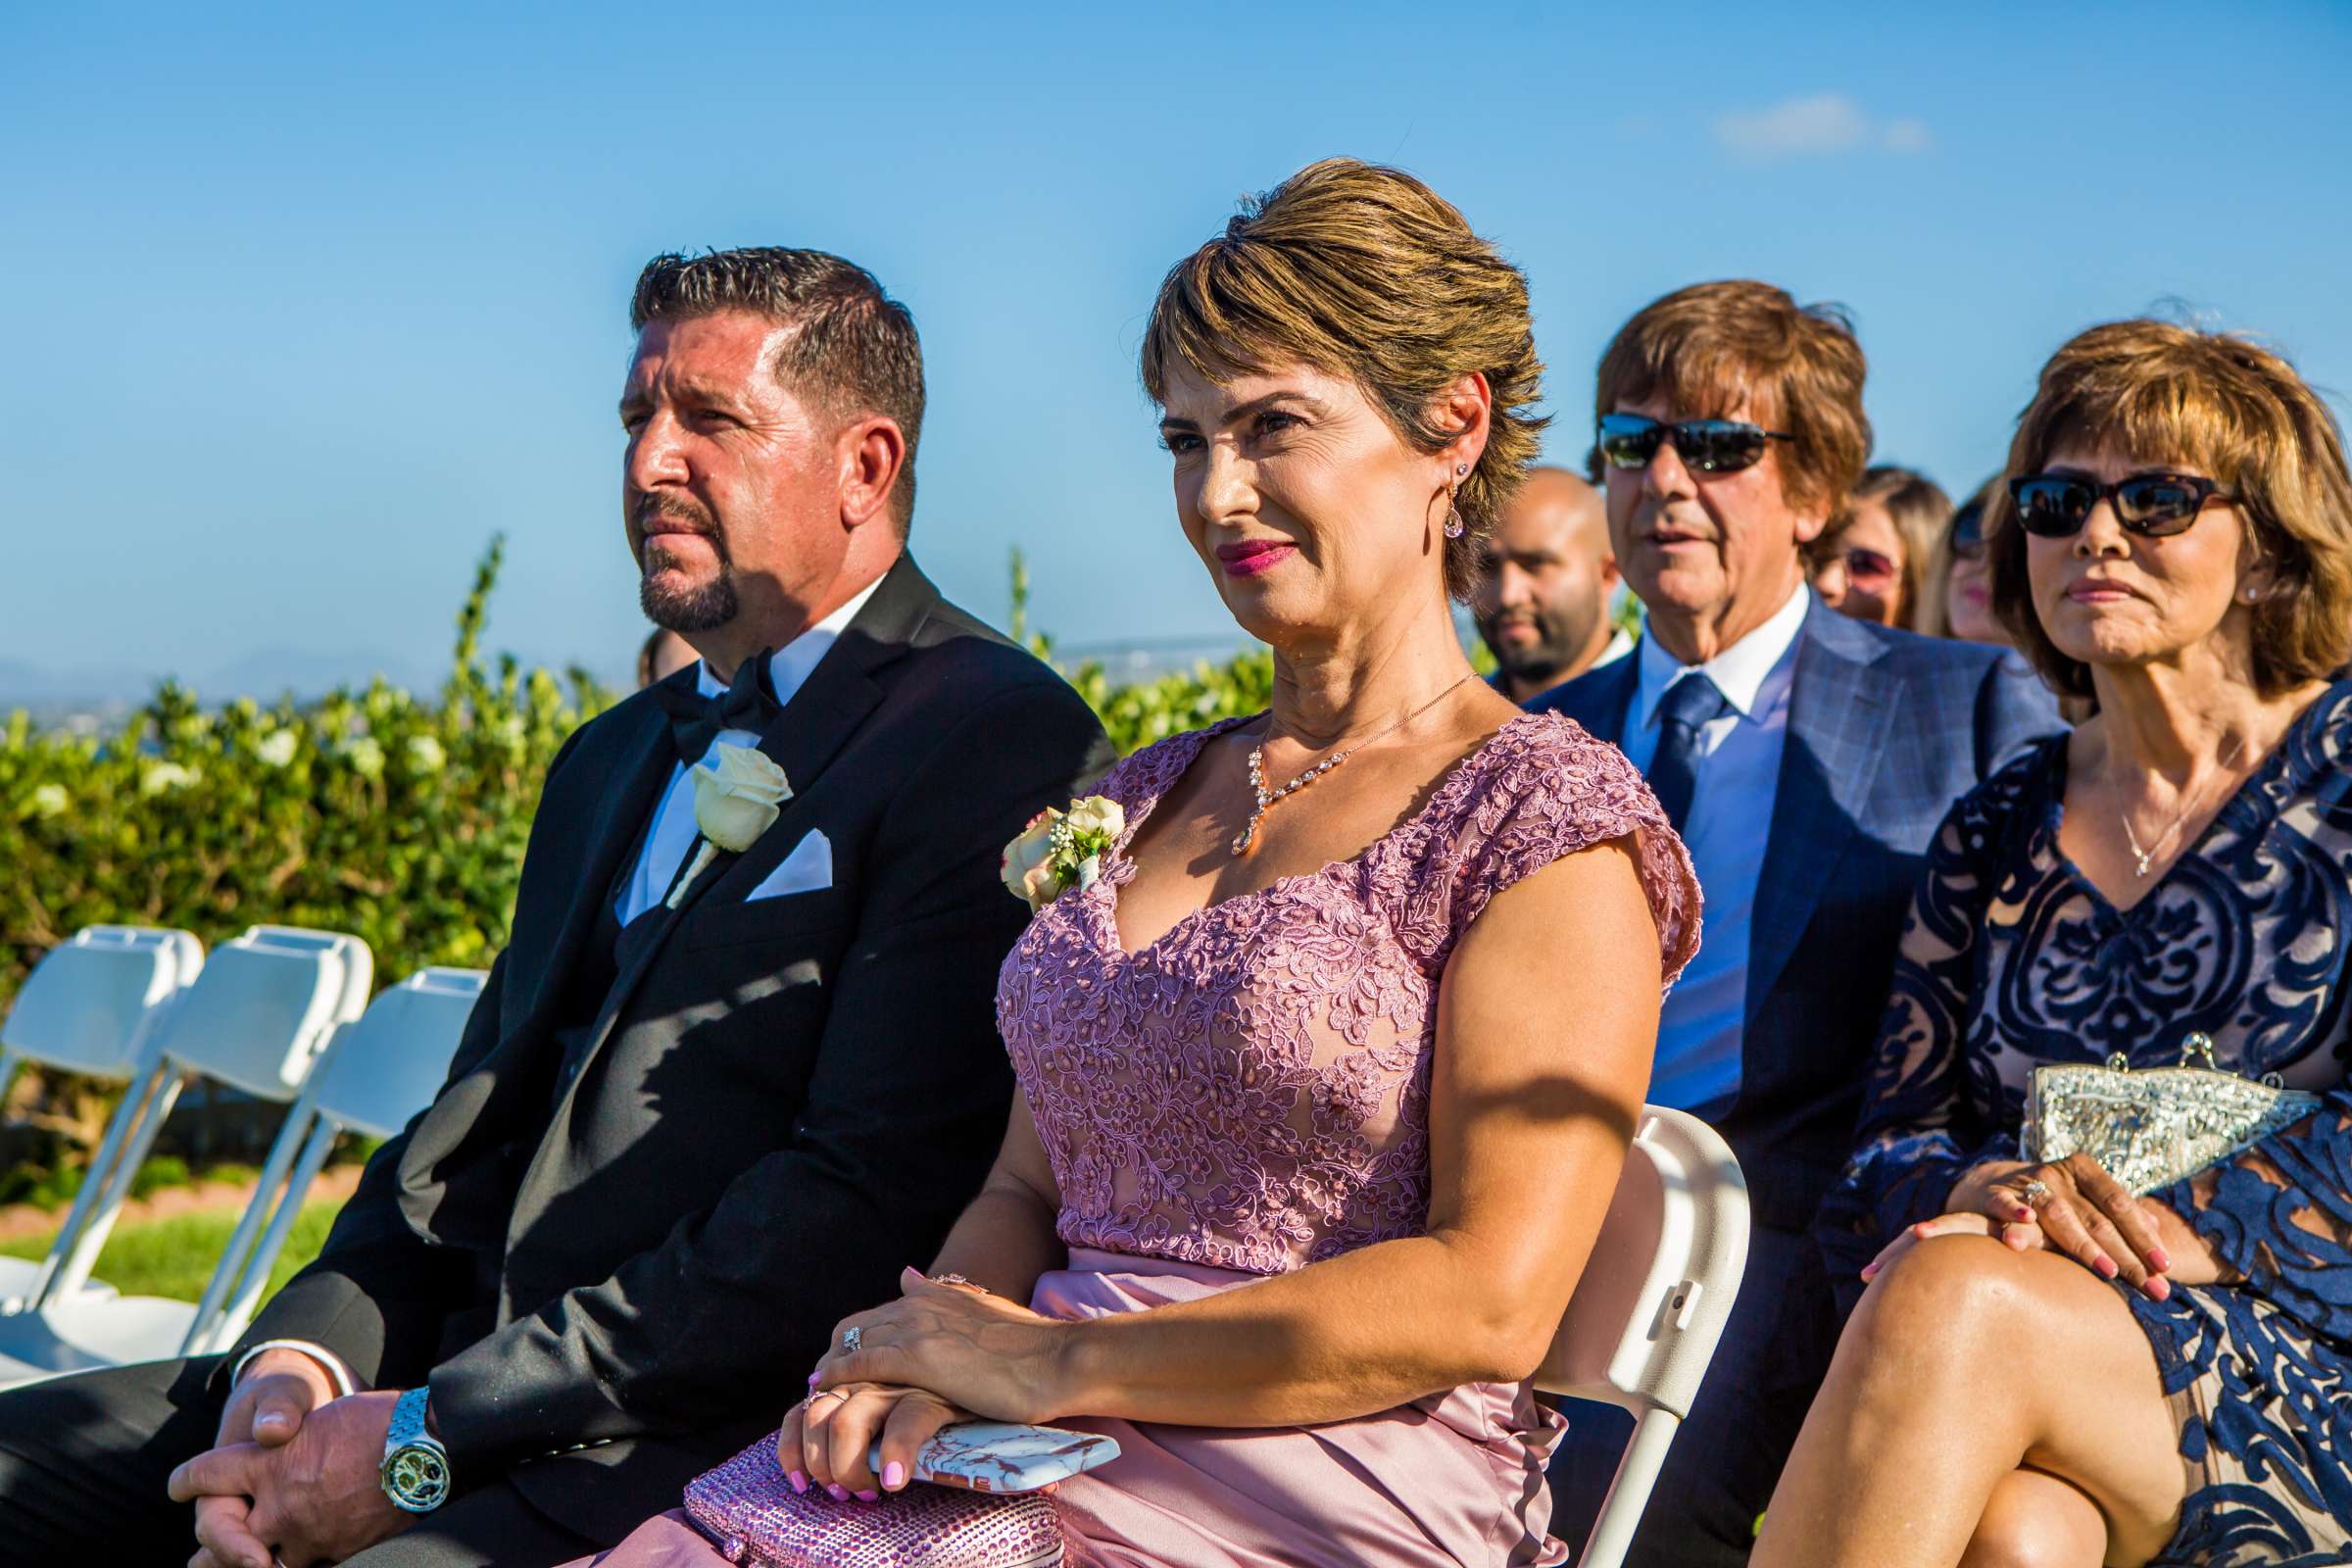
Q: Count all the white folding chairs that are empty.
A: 3